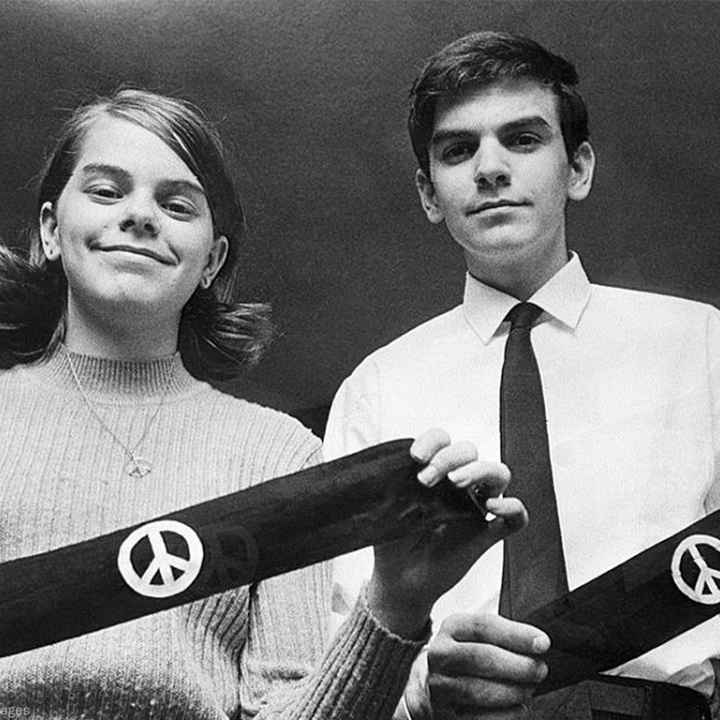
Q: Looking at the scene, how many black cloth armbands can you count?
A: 2